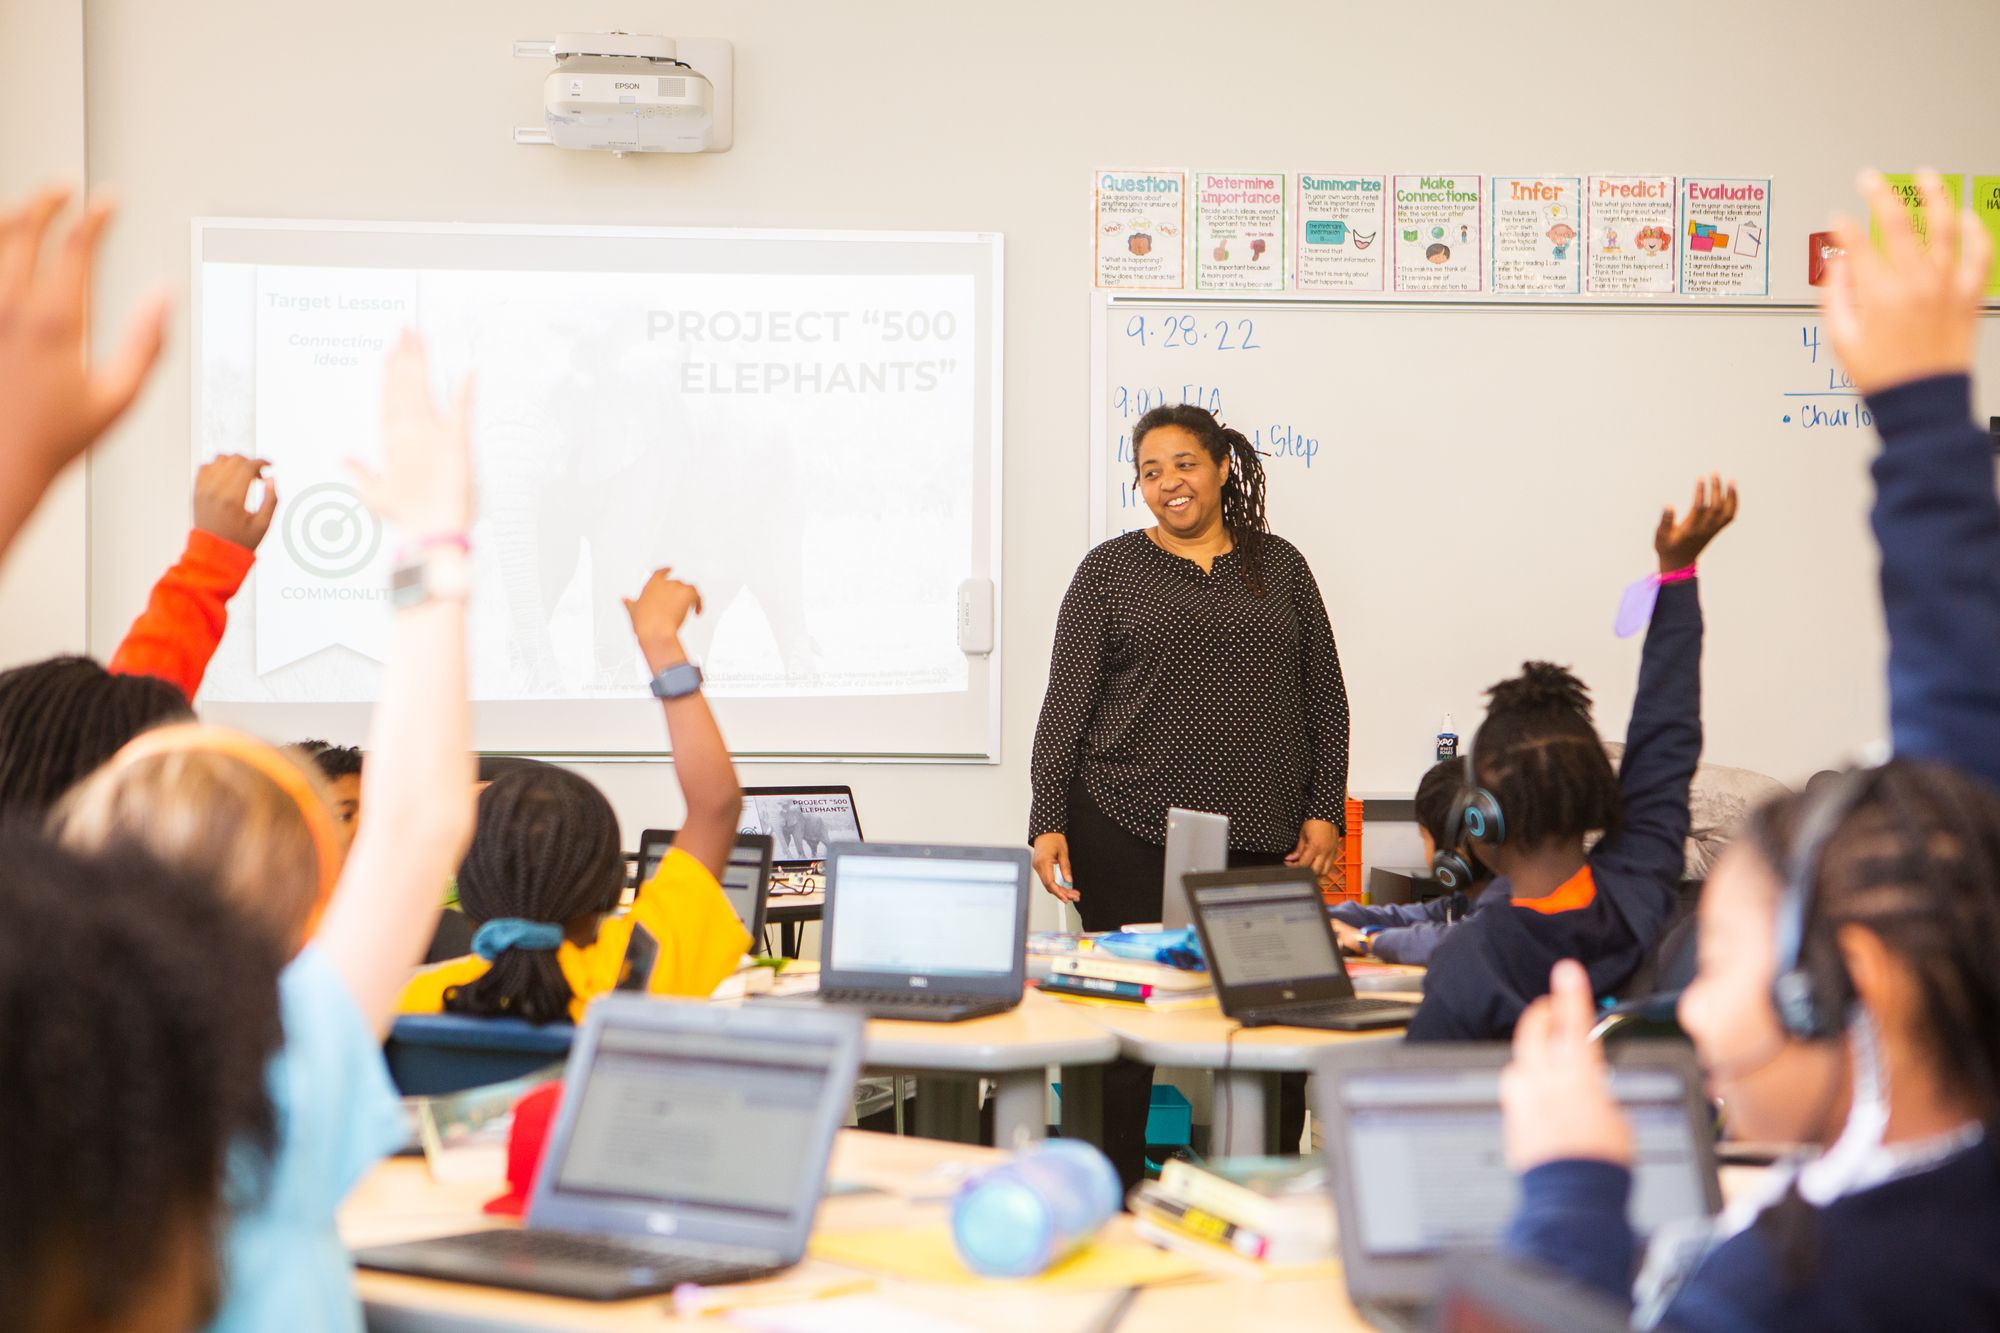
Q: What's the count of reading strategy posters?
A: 7